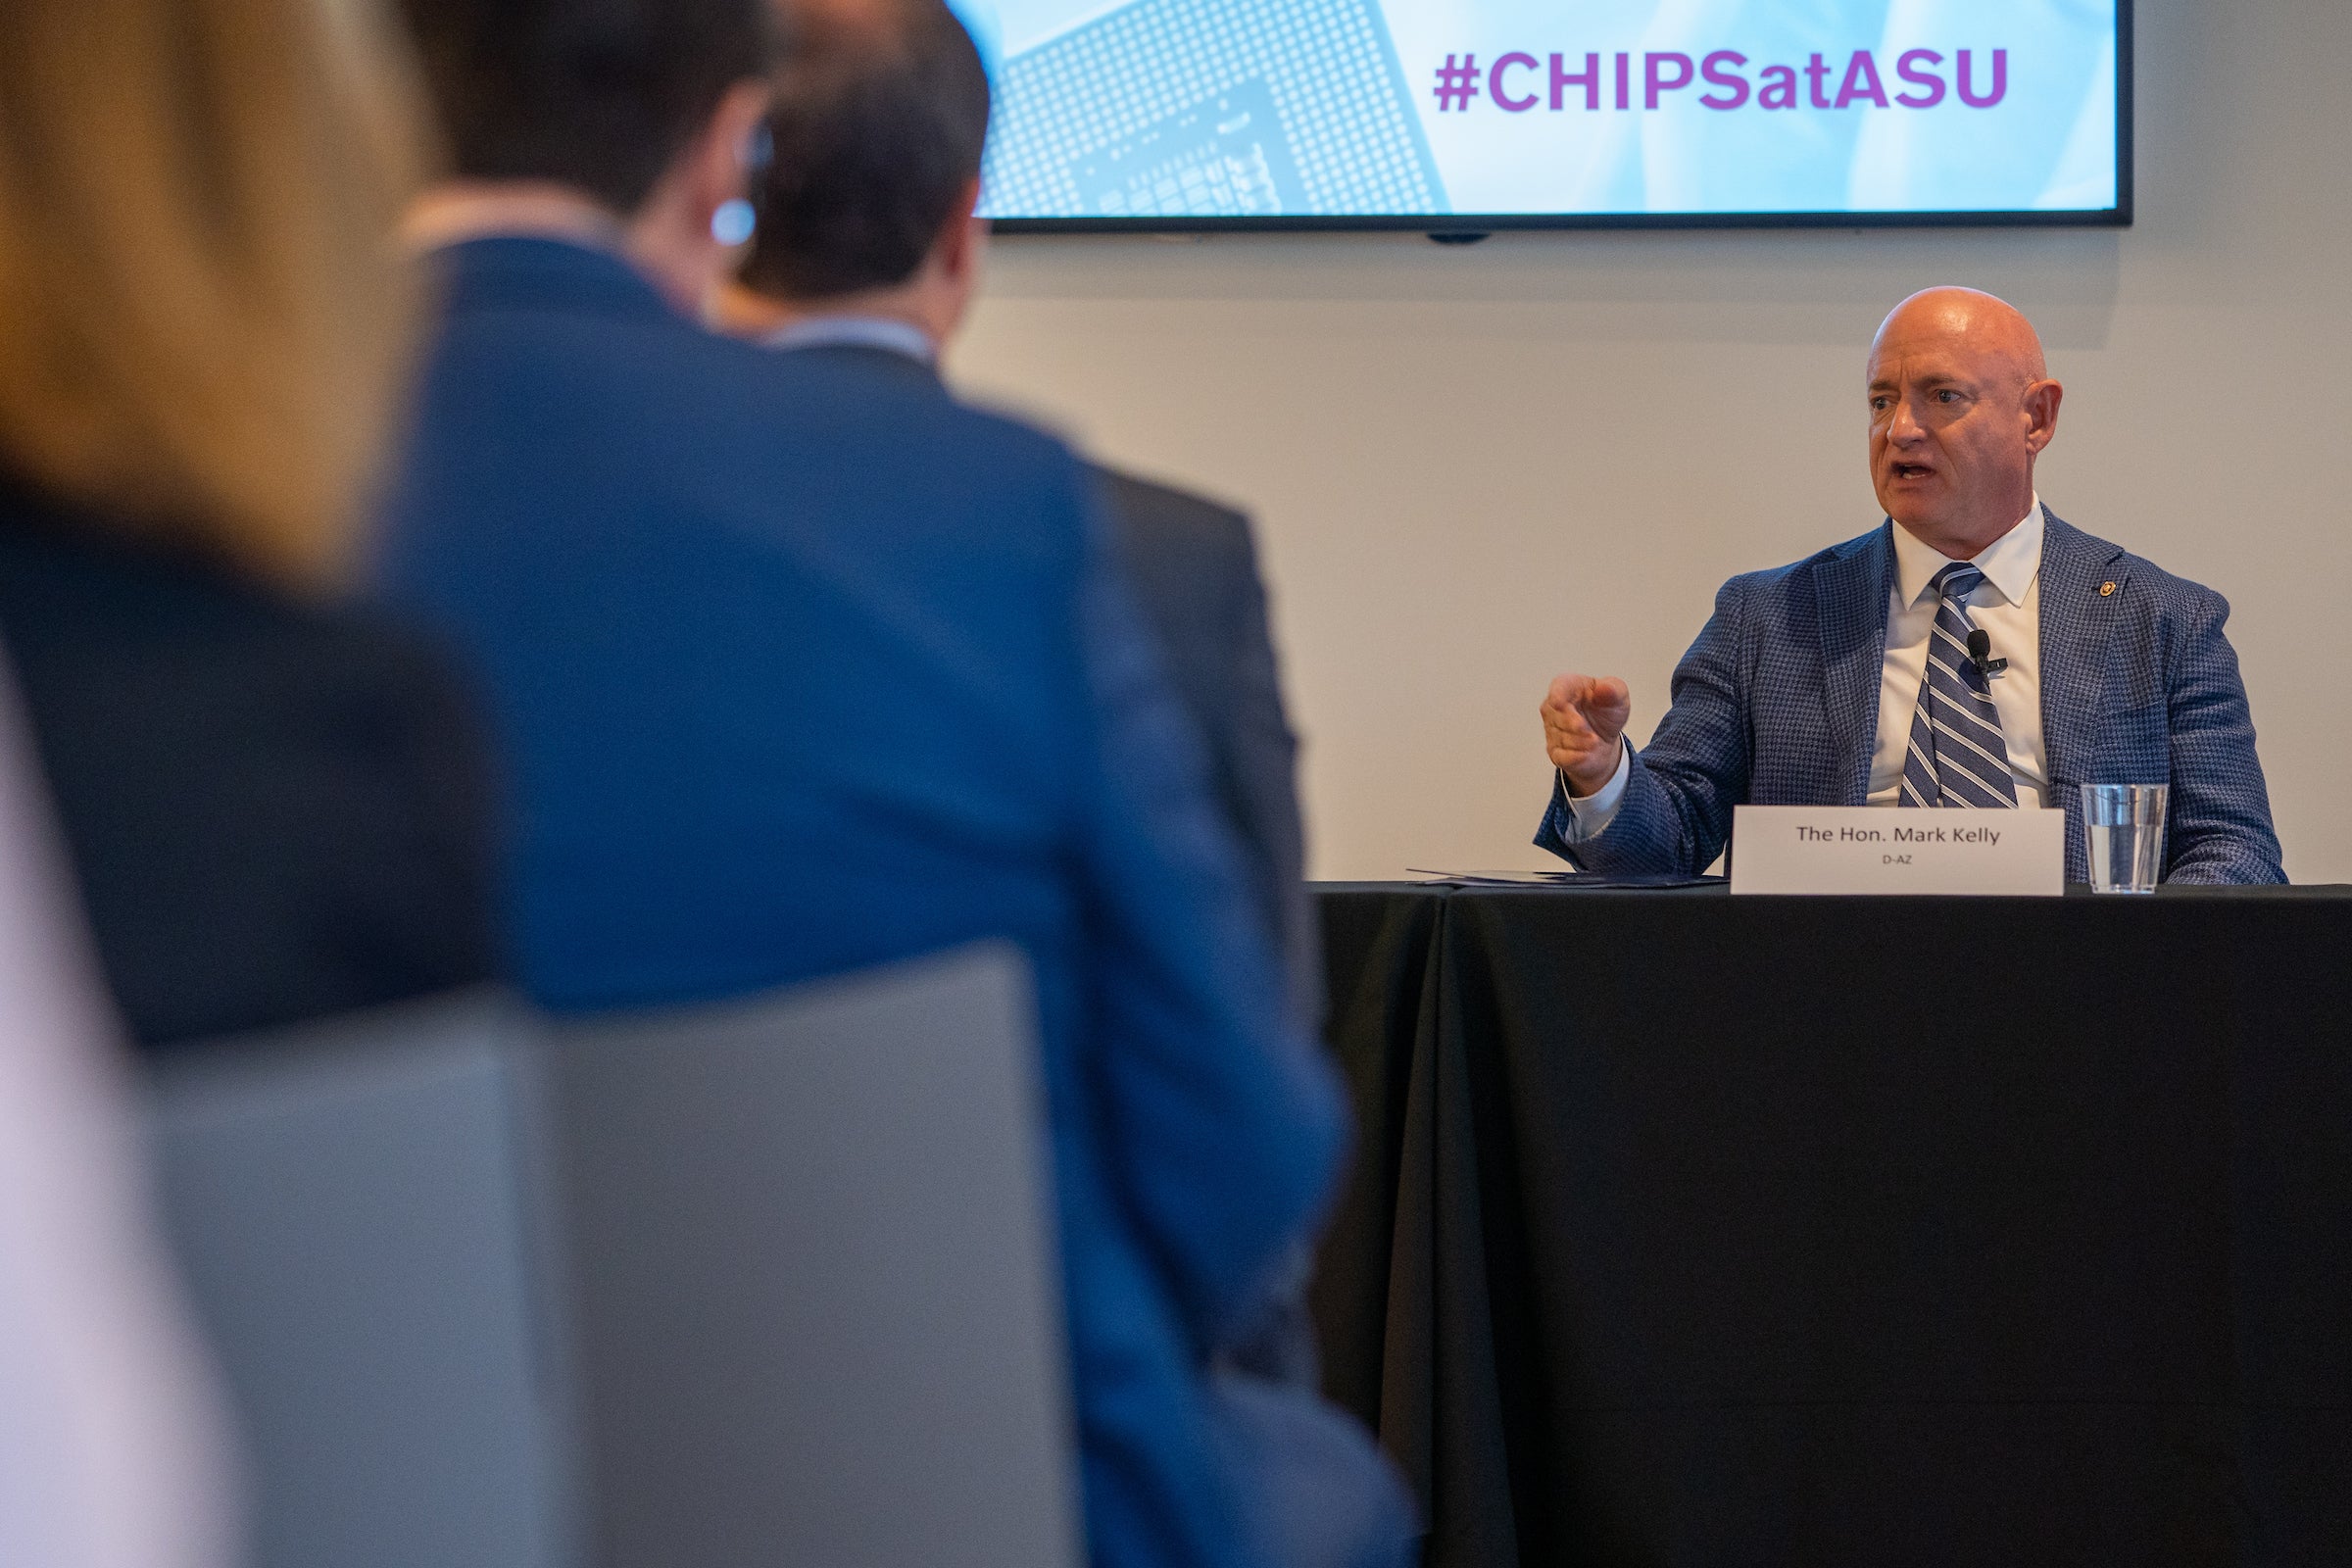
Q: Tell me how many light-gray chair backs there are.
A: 2